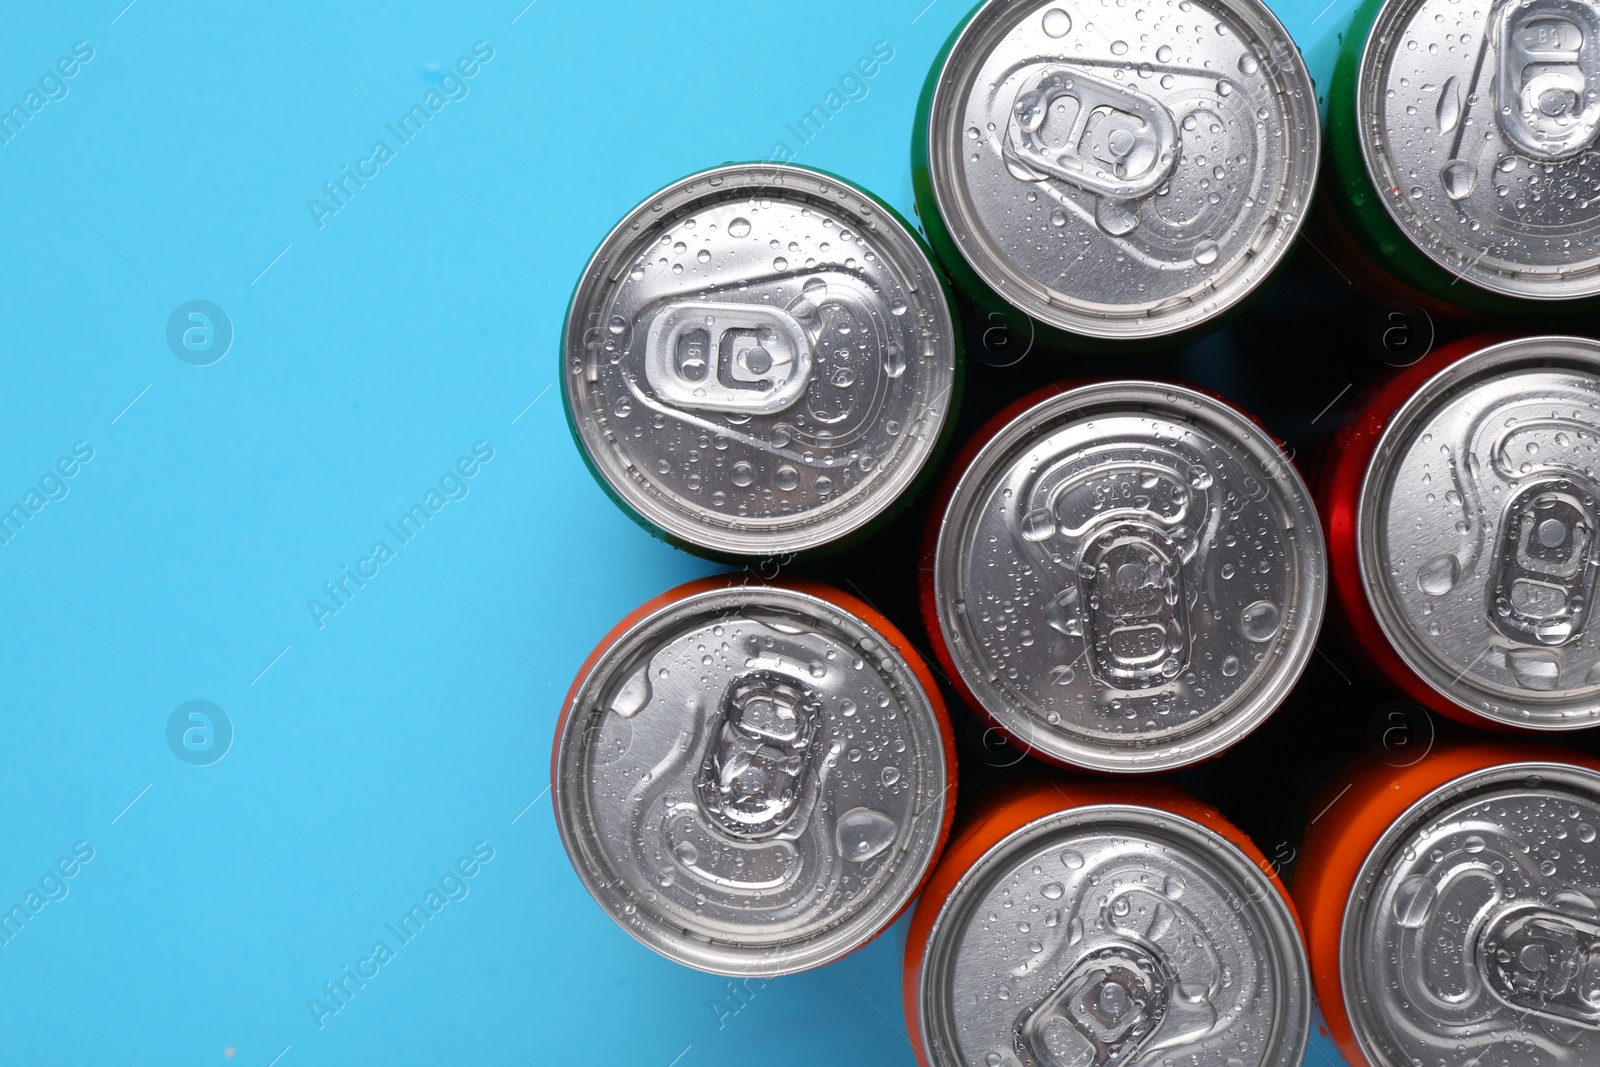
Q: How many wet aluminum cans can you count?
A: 8